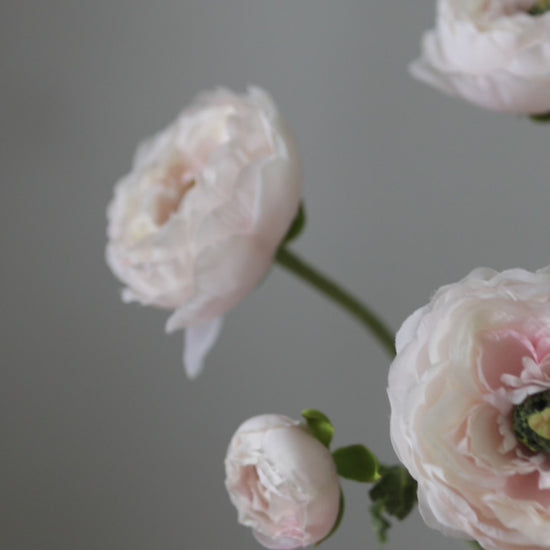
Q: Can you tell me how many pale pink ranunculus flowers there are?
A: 4